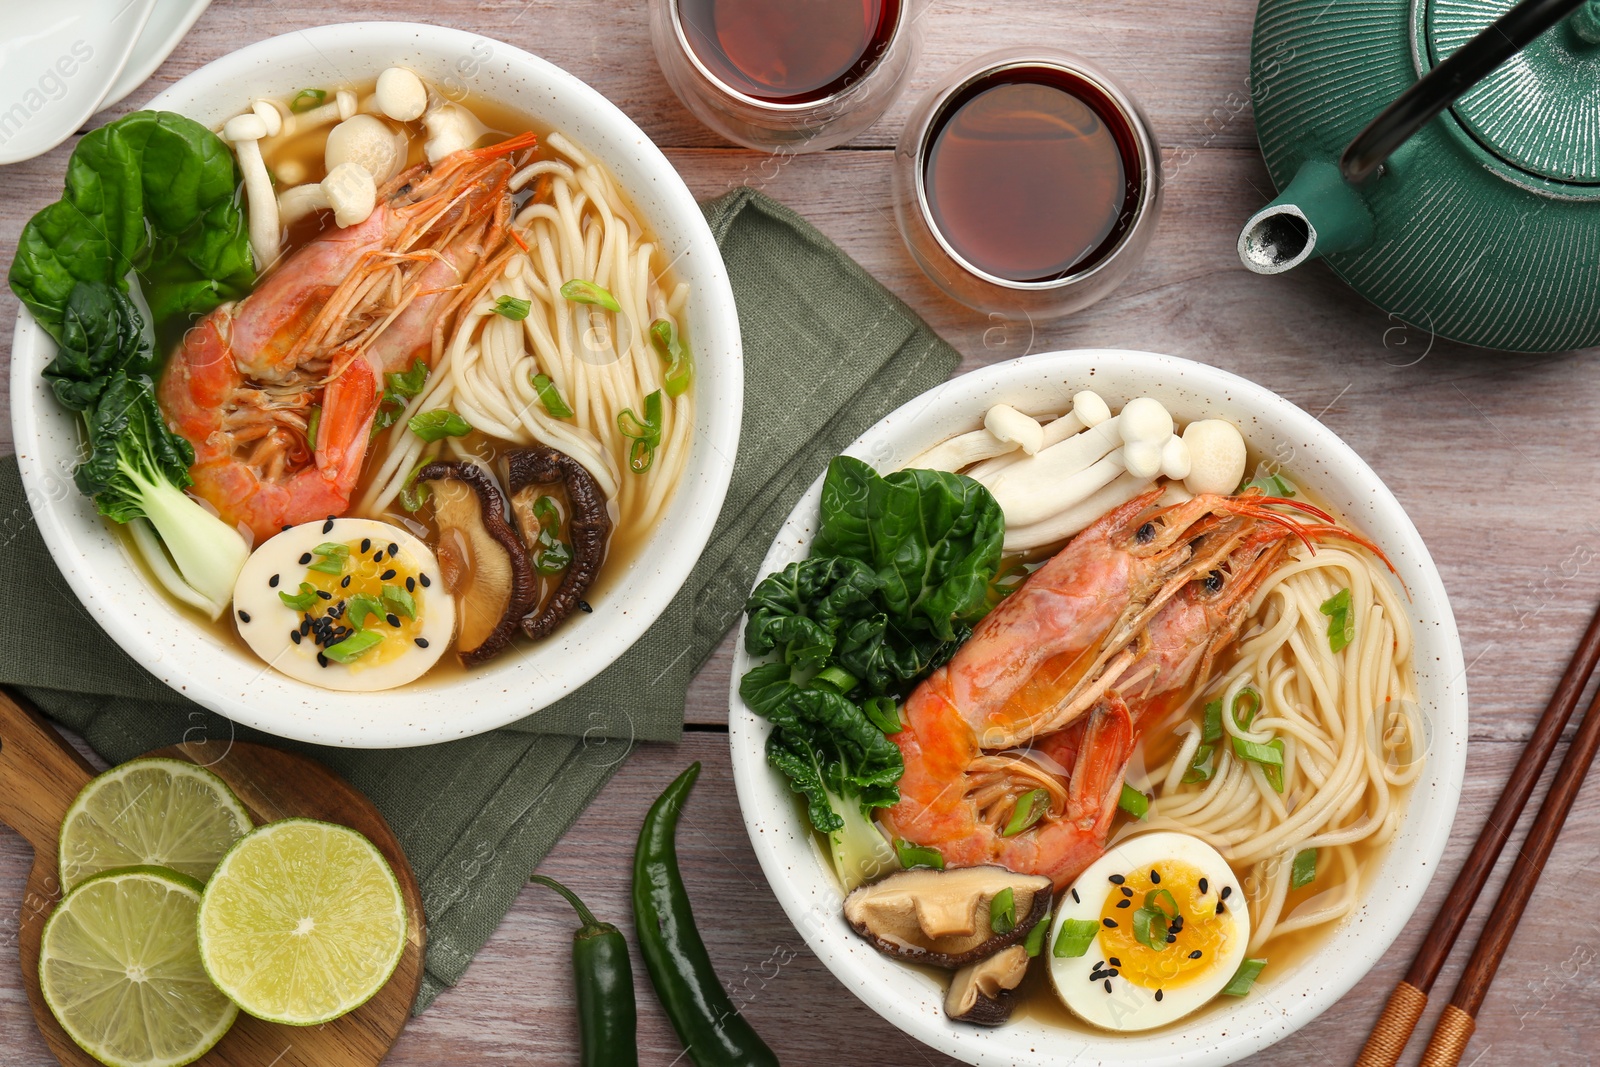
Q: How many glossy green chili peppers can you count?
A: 2